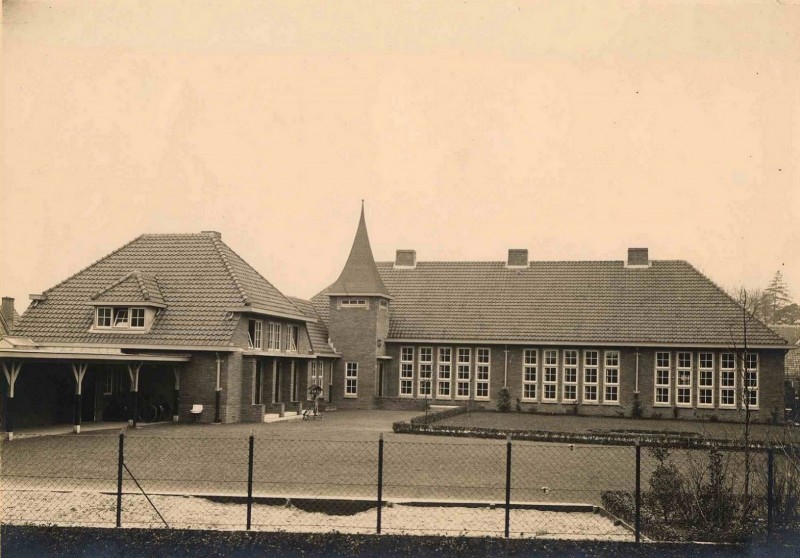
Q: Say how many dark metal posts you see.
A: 6